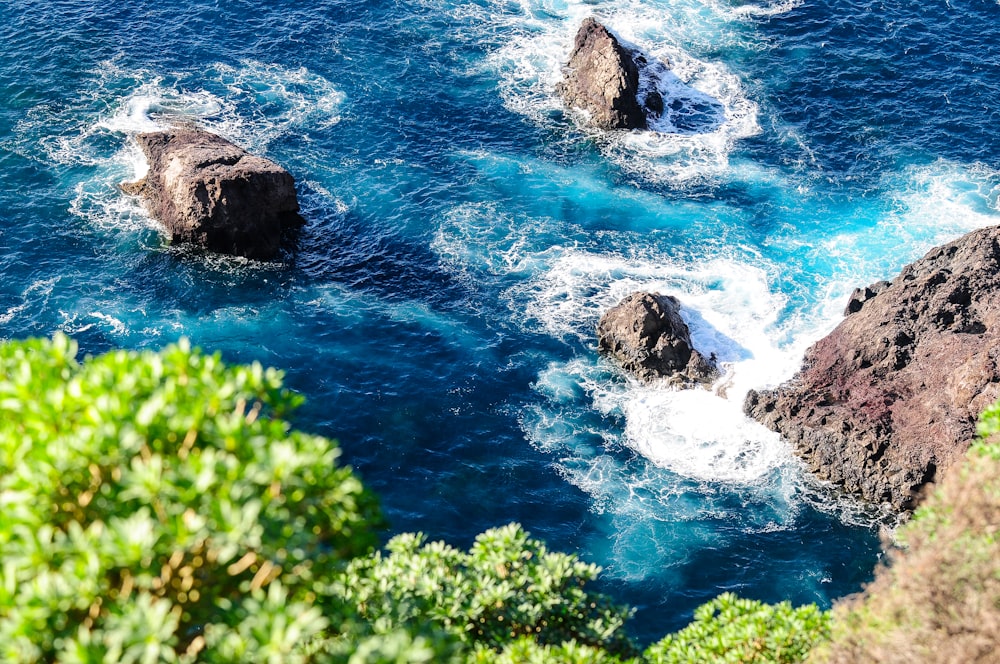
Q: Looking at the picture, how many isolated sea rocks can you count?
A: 3